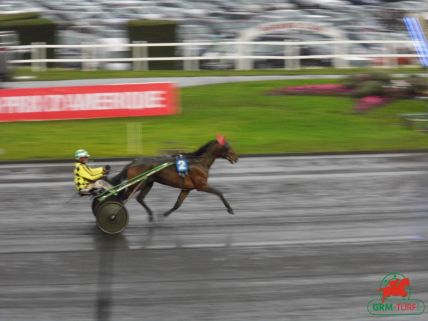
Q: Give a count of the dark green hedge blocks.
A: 2